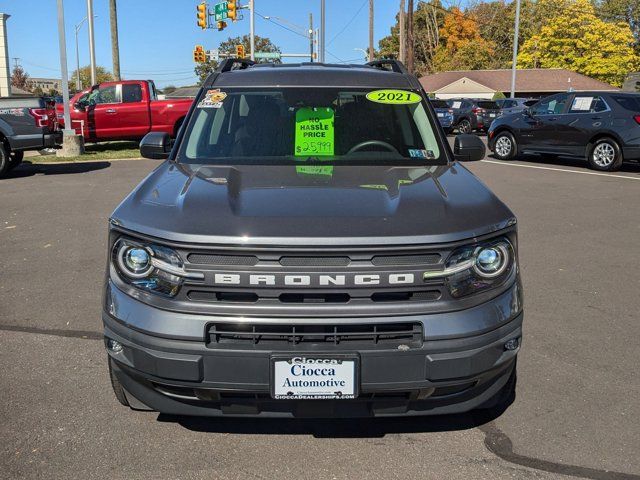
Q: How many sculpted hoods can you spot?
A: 1